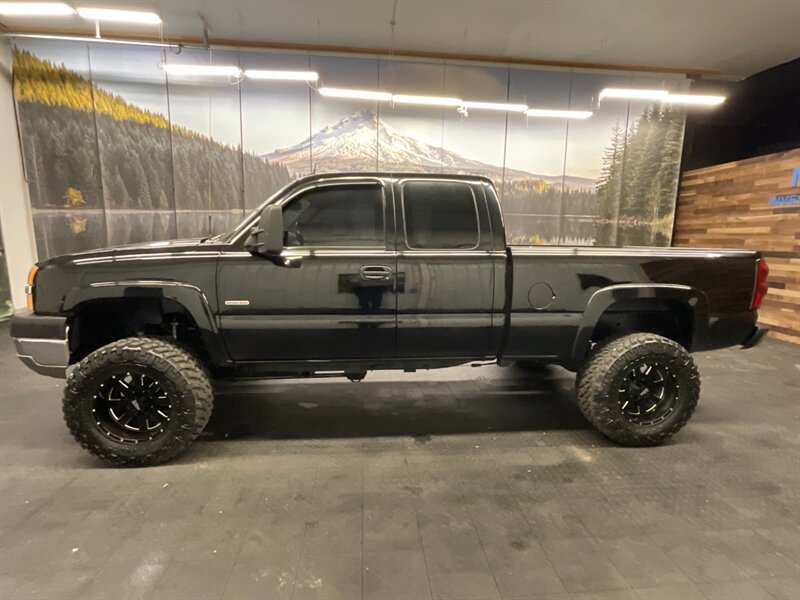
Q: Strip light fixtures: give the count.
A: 10